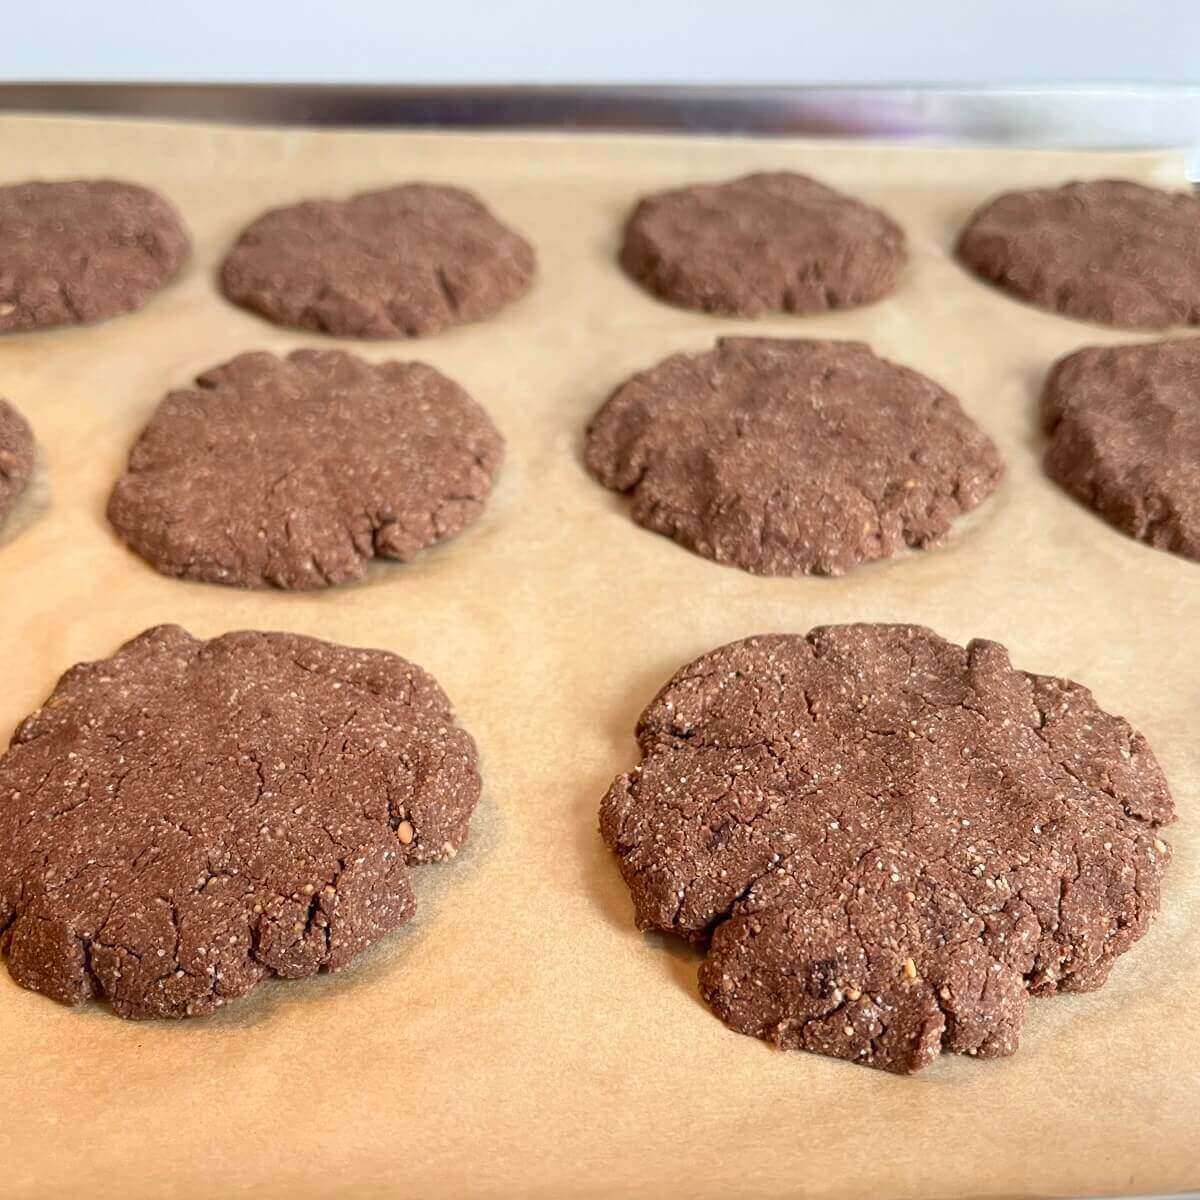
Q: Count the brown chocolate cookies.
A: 10